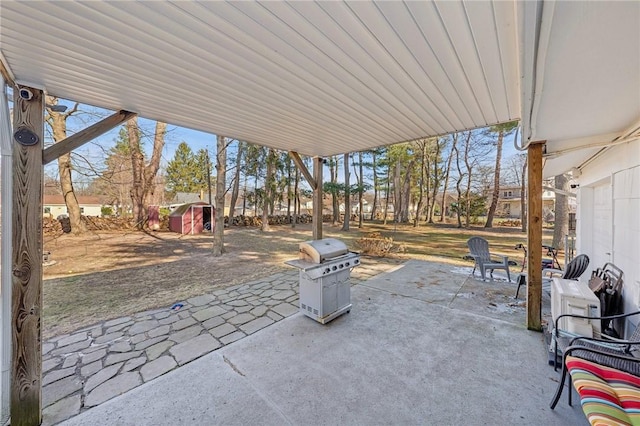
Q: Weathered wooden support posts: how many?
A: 3